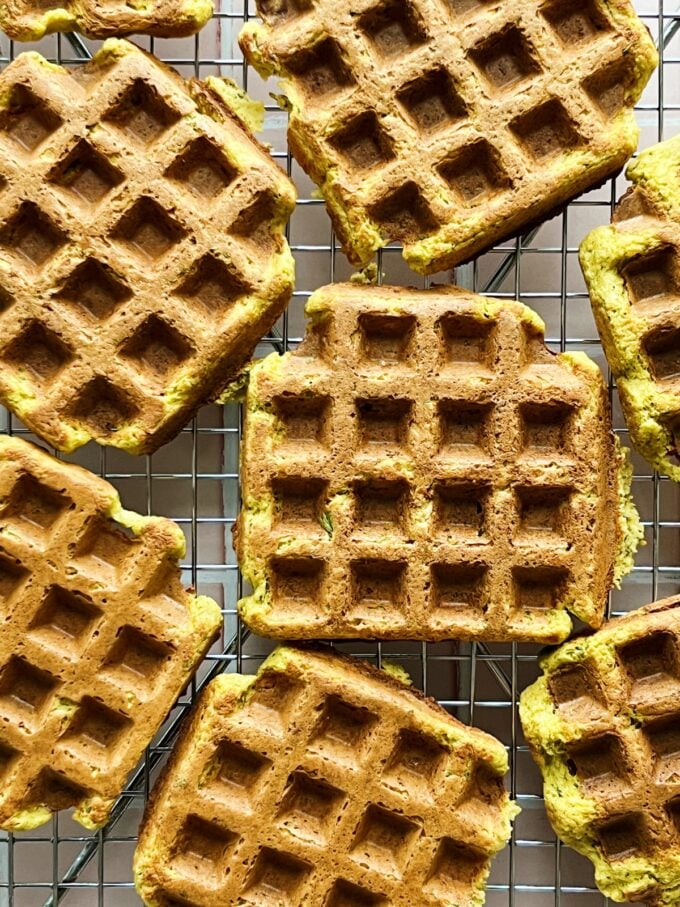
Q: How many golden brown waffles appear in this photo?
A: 8